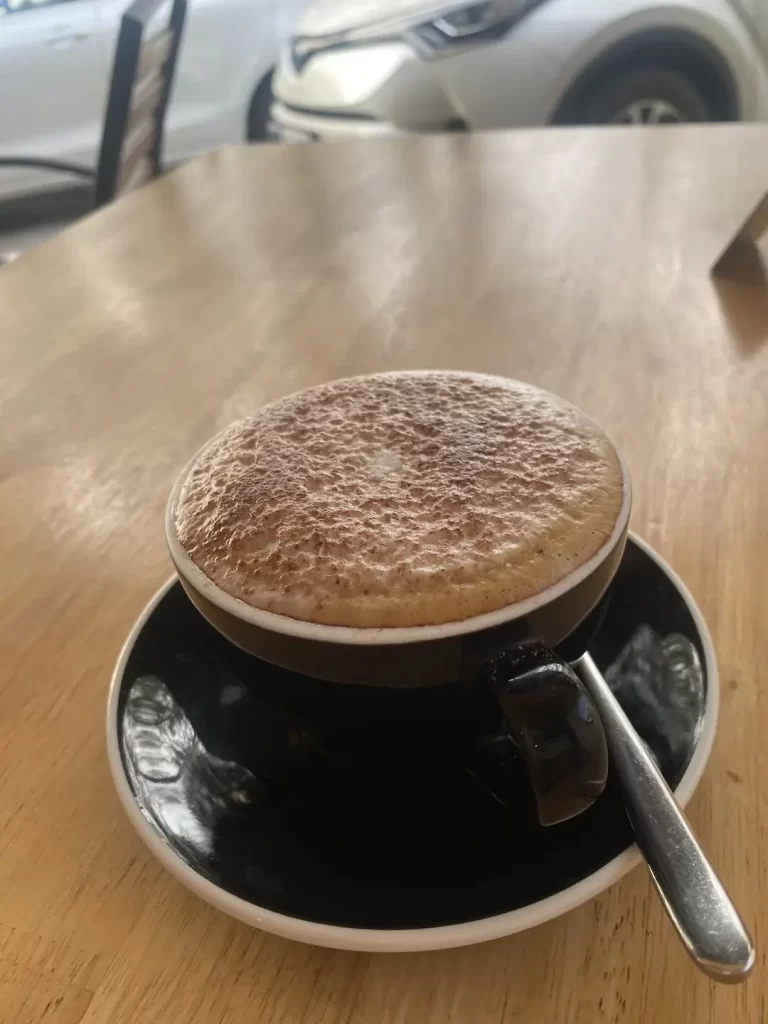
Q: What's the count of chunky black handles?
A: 1